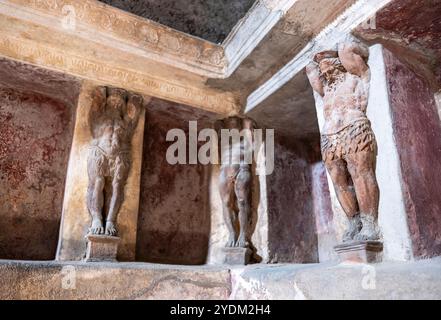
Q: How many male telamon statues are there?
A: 3